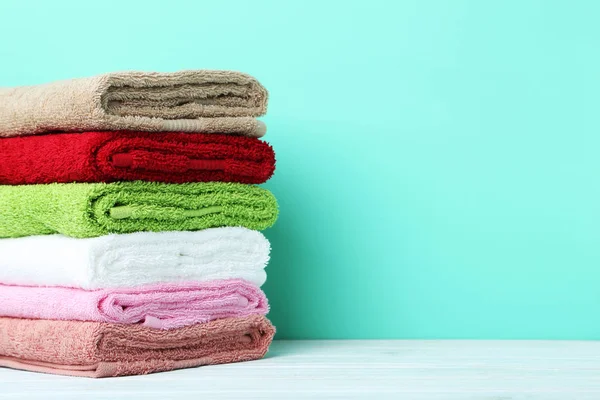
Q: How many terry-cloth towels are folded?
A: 6